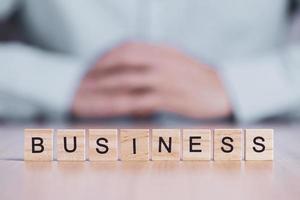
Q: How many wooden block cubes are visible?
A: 8